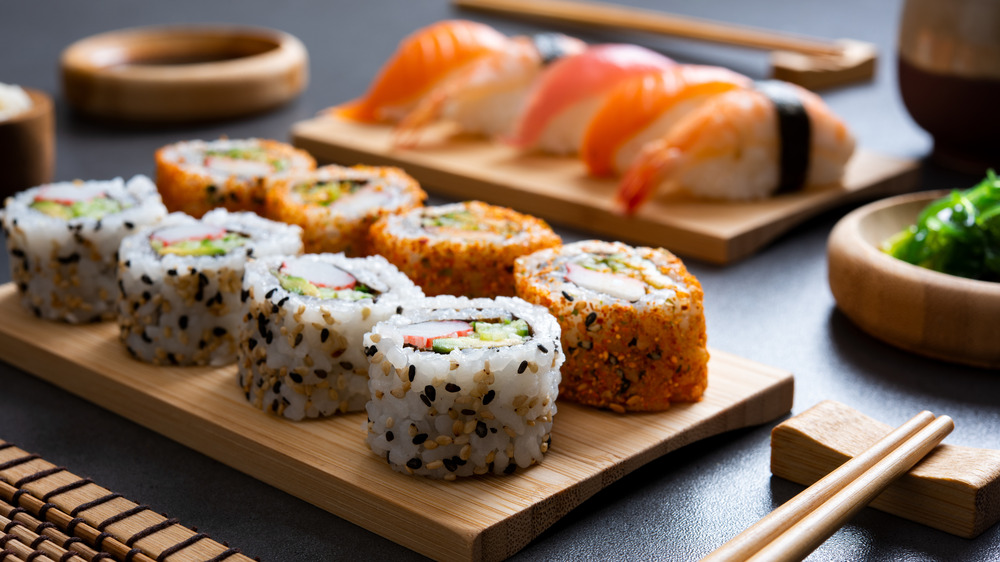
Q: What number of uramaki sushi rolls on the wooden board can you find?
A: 8